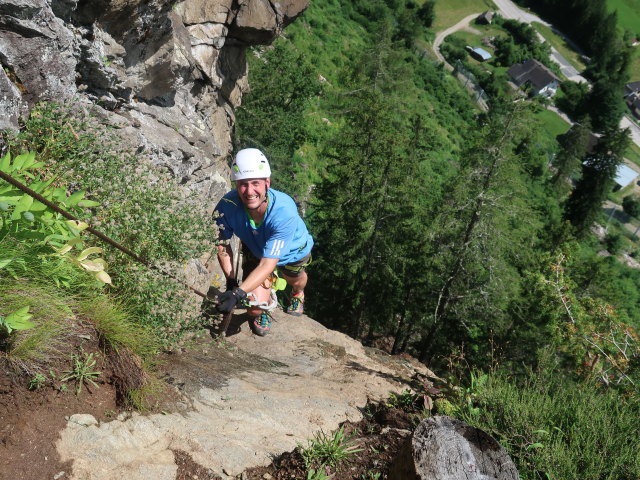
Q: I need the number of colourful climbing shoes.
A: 2